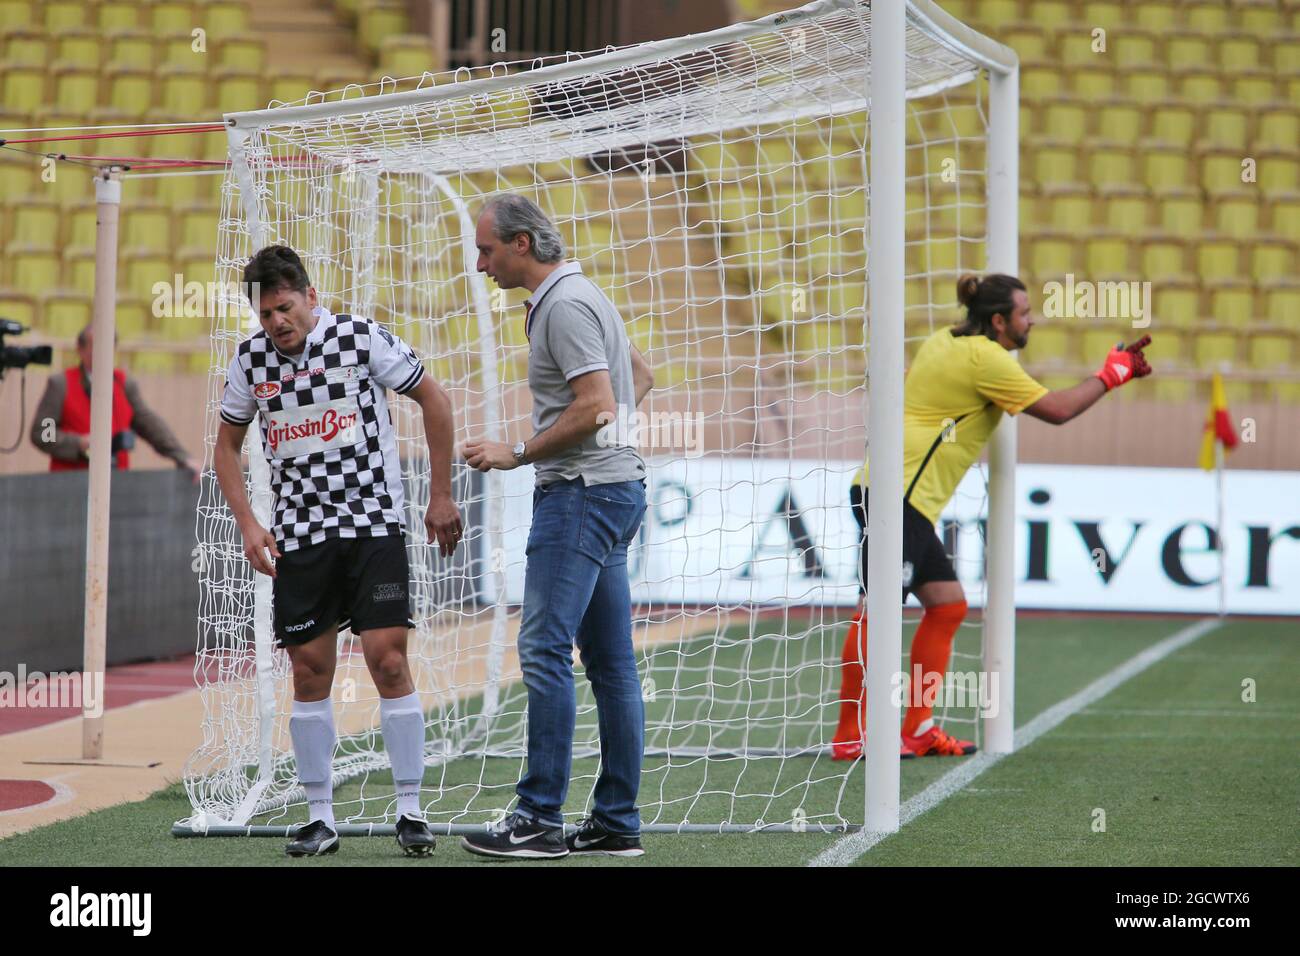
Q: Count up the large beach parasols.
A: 0